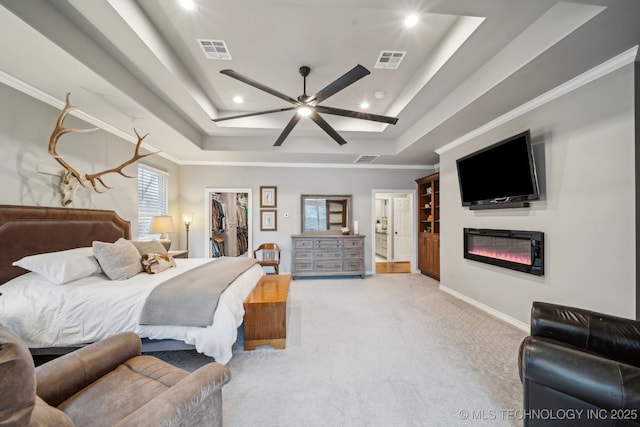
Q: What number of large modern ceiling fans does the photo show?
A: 1